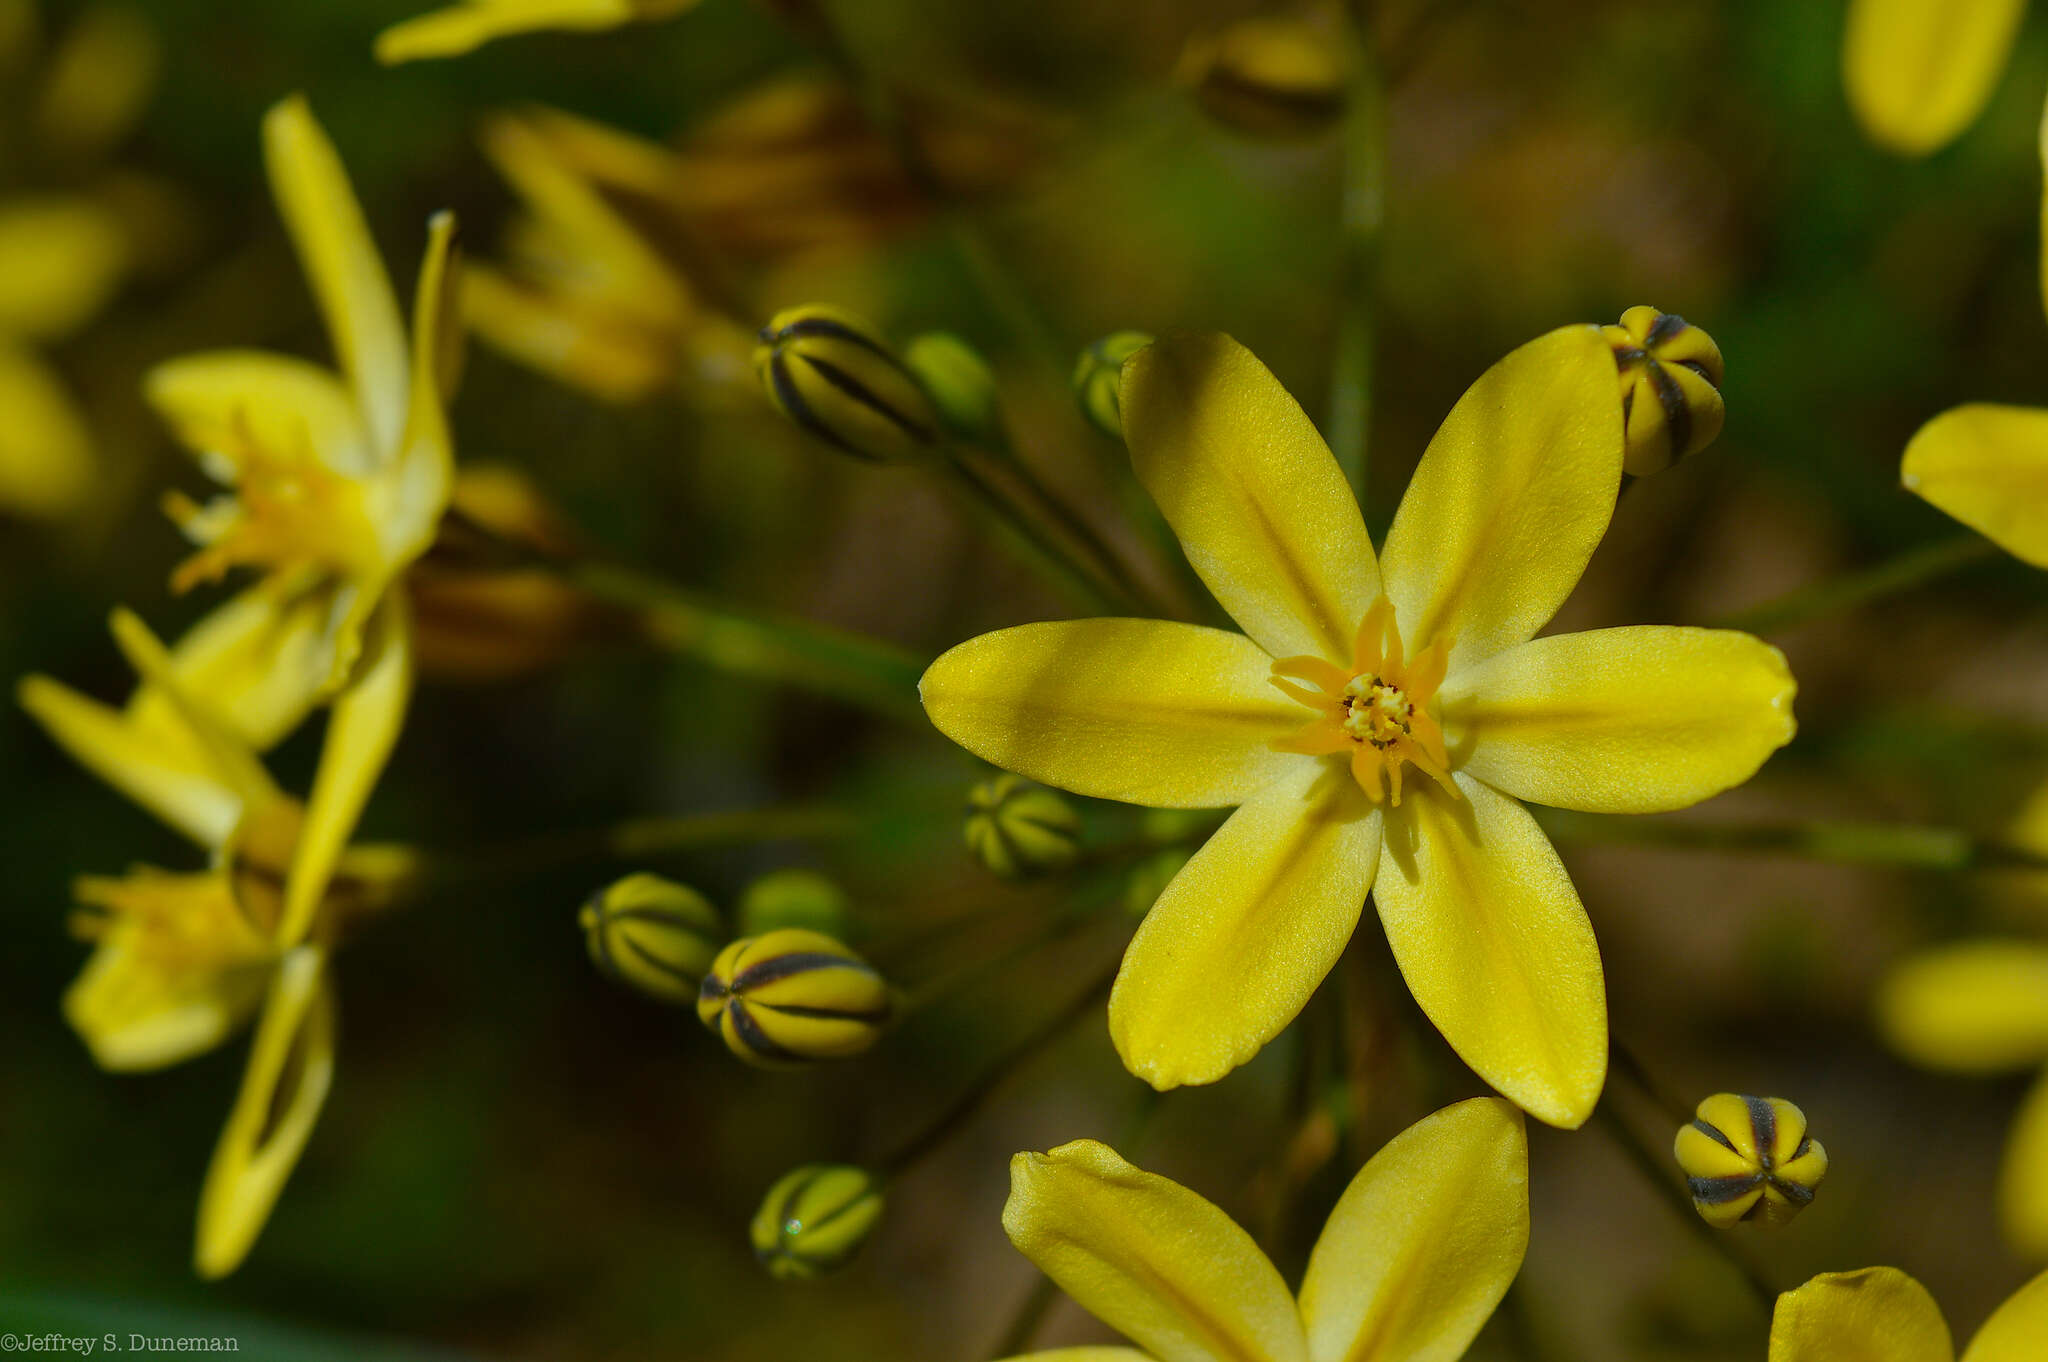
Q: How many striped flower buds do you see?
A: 8